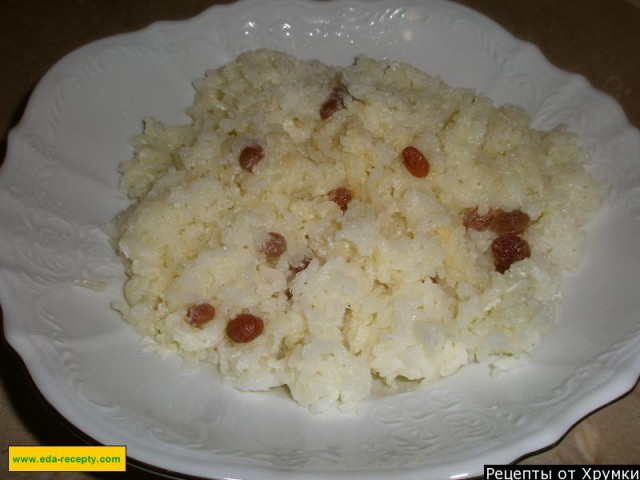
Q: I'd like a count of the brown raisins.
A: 11